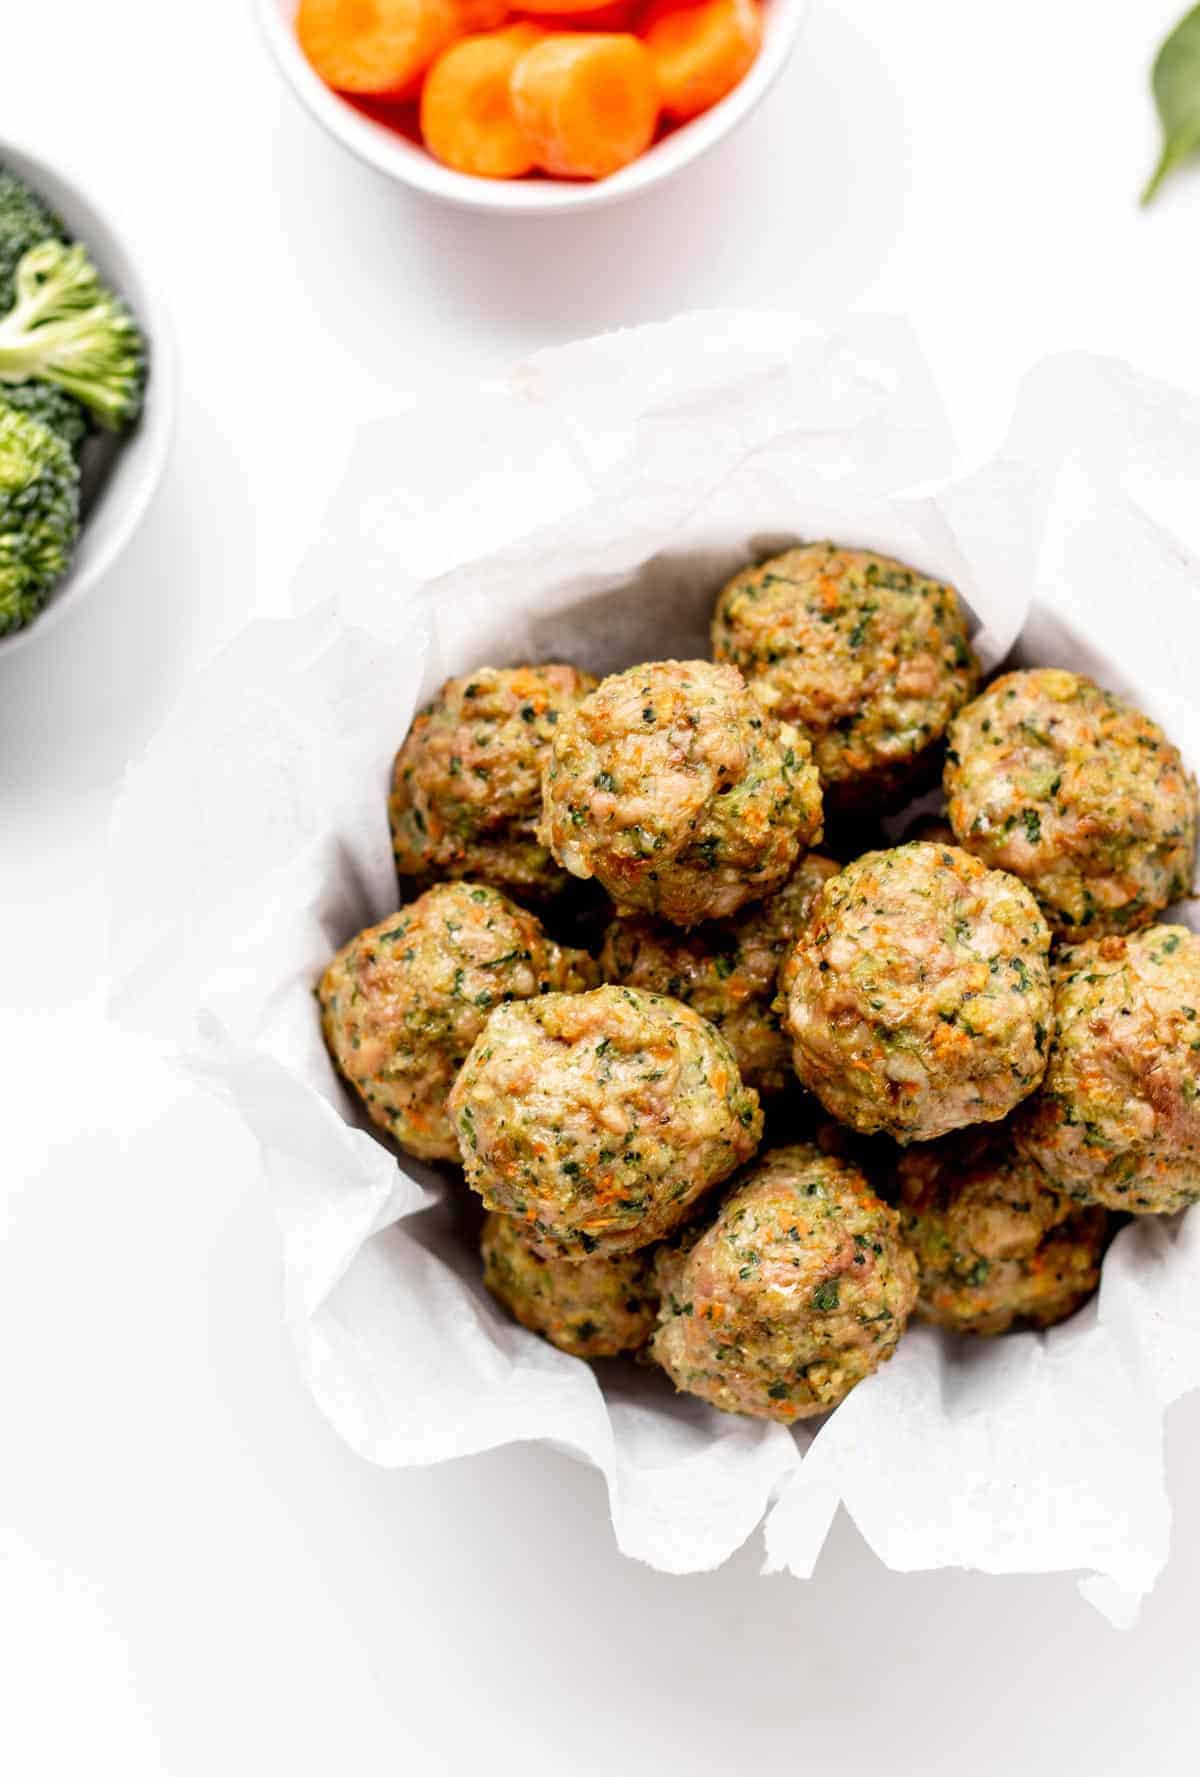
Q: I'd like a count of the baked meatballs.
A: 12